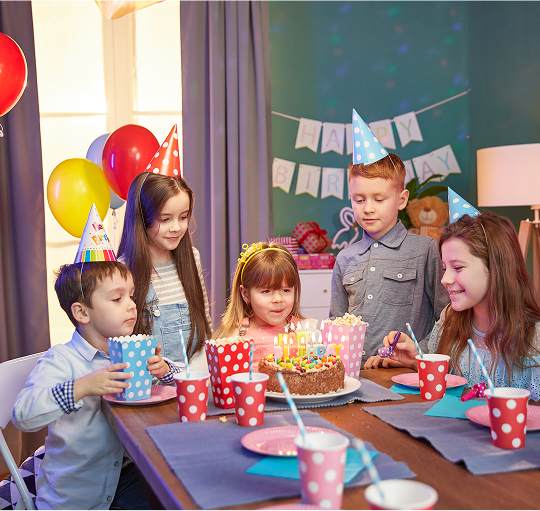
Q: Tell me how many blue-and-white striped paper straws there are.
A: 6